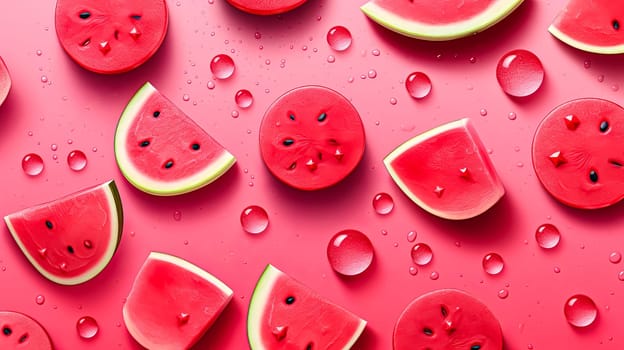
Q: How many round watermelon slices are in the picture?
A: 6